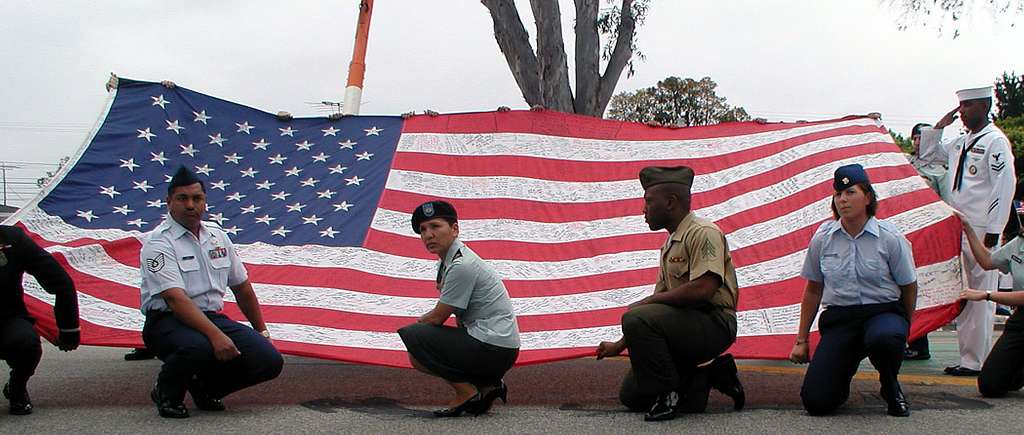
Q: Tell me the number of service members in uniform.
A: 8